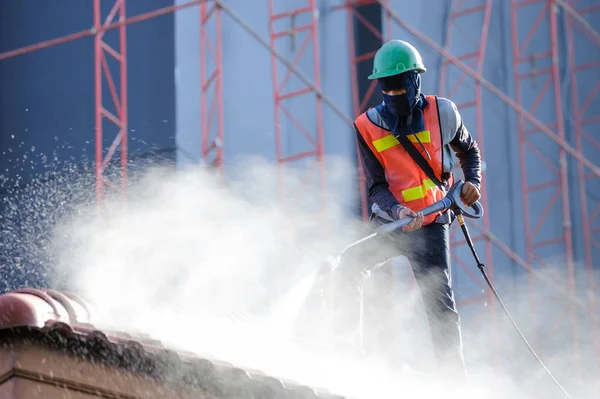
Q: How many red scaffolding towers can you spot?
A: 7